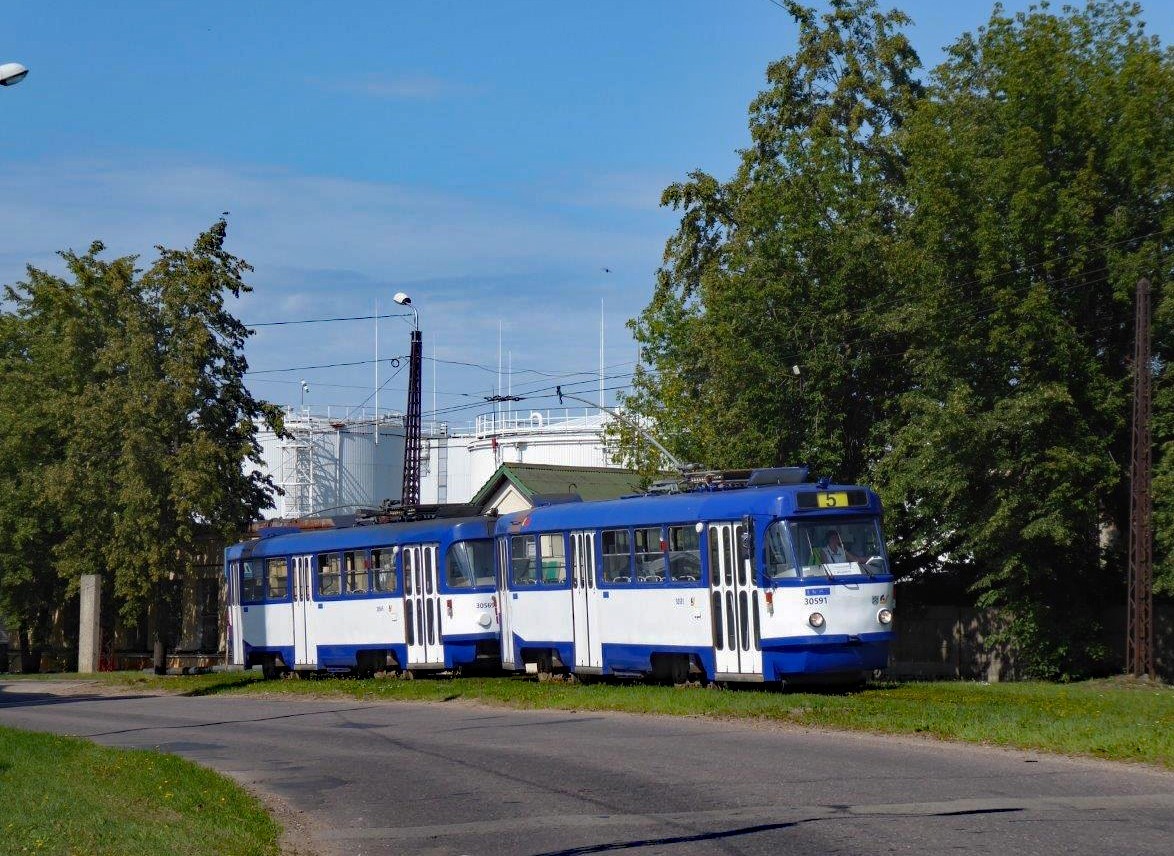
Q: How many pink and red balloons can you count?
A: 0